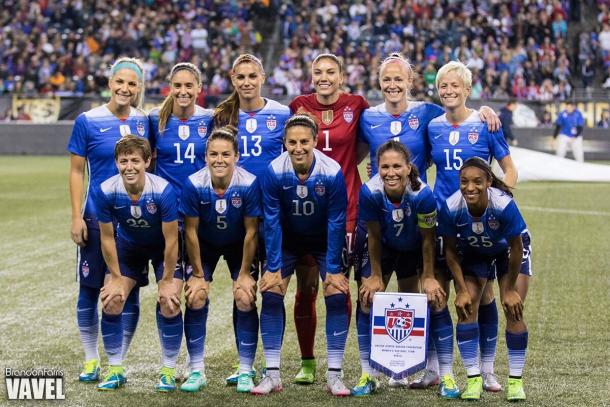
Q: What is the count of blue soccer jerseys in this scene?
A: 10